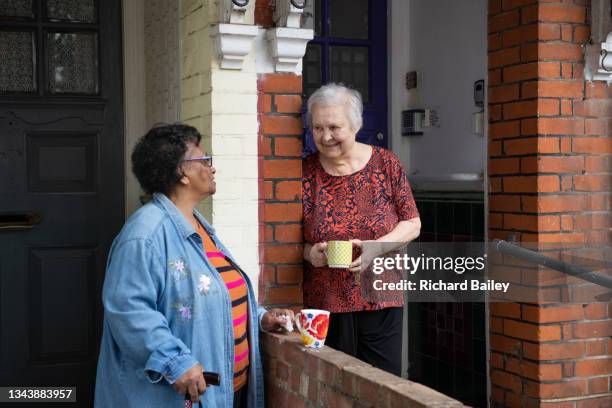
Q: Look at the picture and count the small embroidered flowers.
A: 3